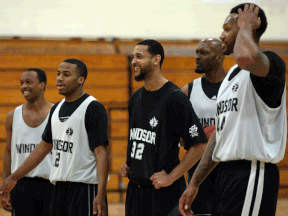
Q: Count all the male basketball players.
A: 5